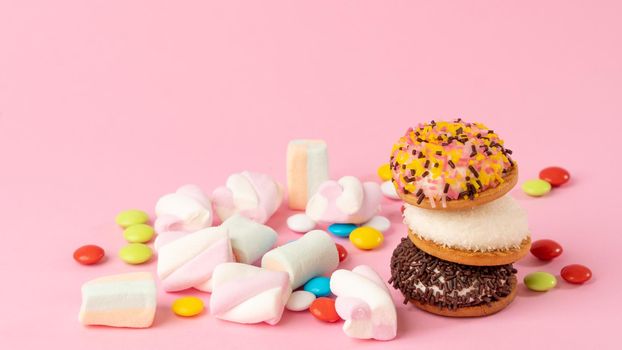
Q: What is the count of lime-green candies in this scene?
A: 5